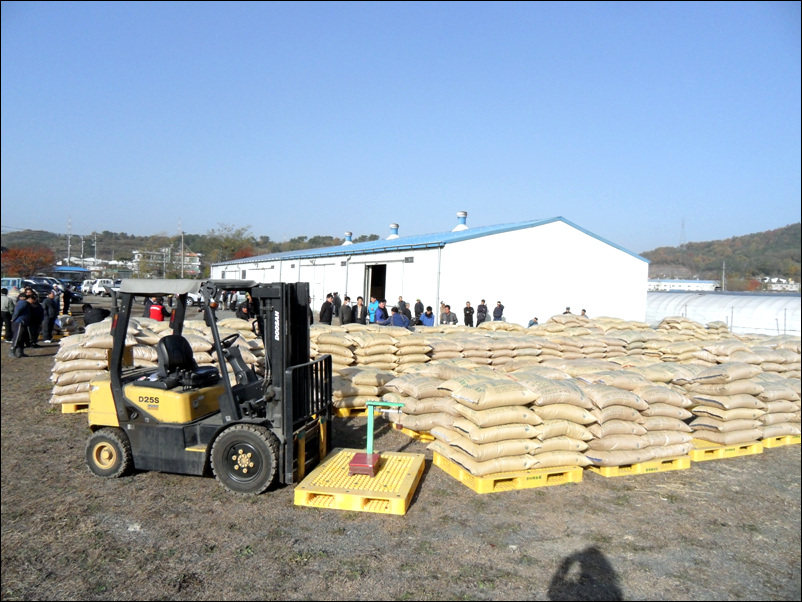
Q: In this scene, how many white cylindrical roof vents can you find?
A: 3